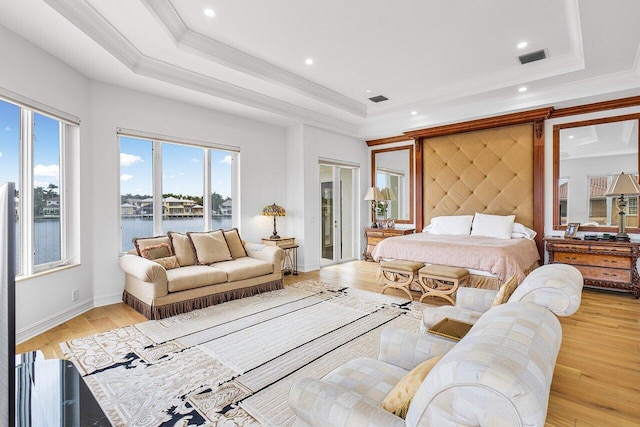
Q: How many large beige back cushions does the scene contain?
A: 4